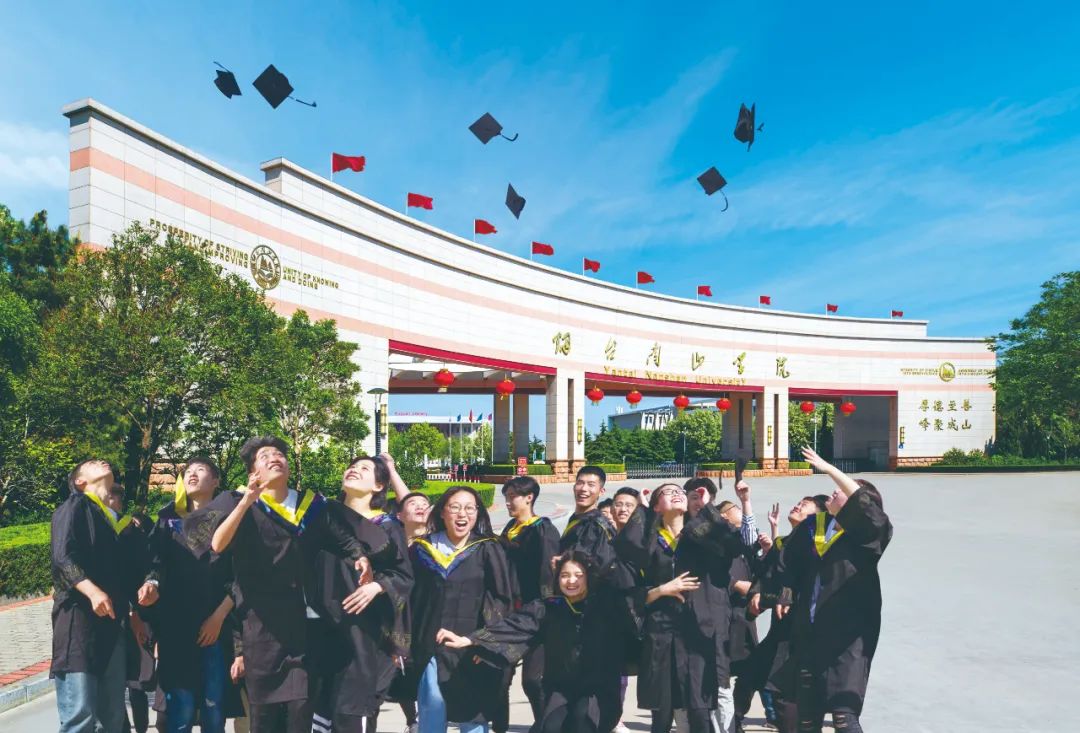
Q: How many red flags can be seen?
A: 10